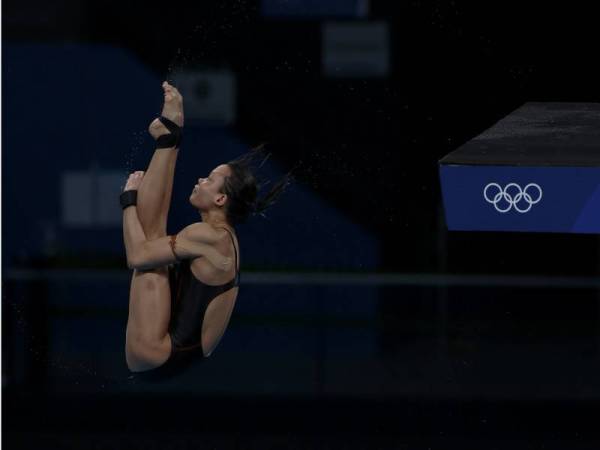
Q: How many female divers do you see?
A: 1